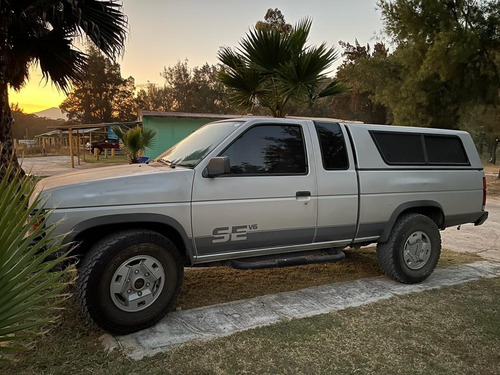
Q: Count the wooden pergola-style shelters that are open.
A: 1